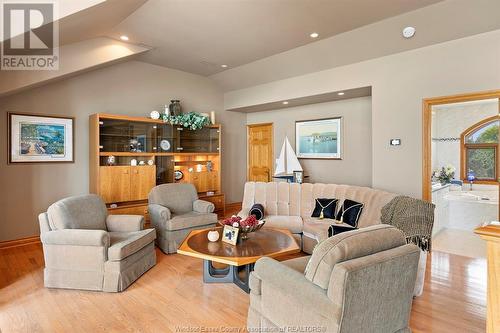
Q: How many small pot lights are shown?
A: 5